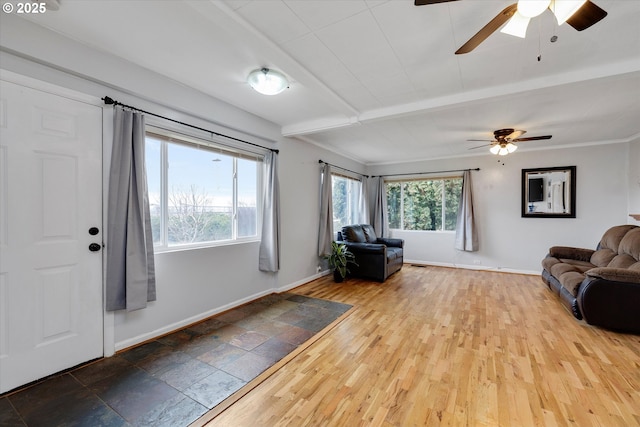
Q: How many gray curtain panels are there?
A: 6